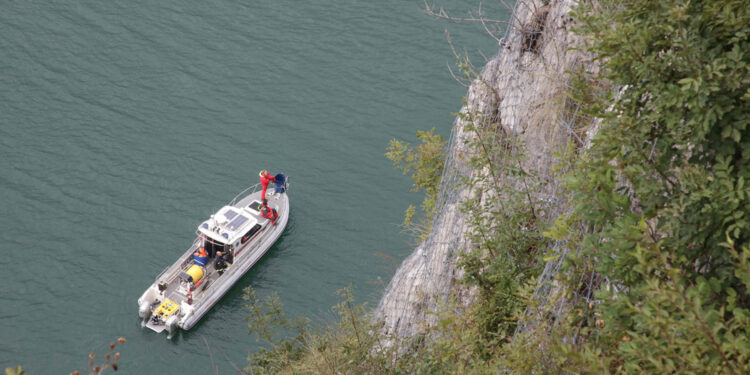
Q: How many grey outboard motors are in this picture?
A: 2